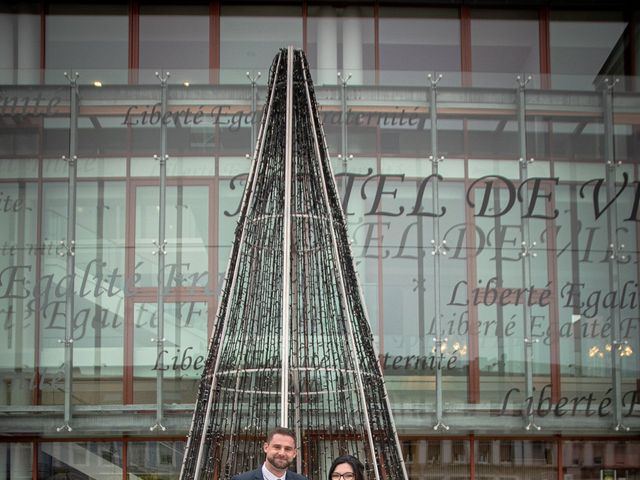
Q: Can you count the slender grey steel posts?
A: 7